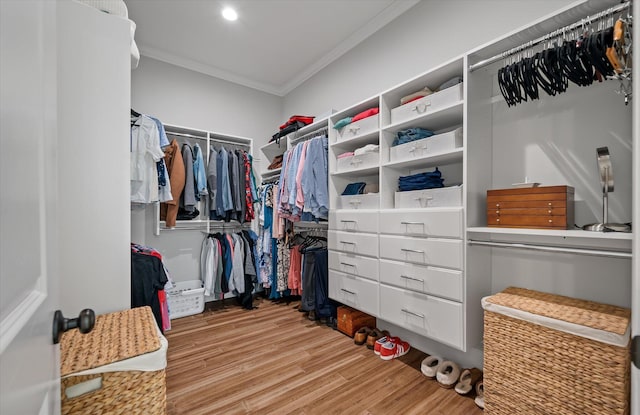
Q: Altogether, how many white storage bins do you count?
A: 6